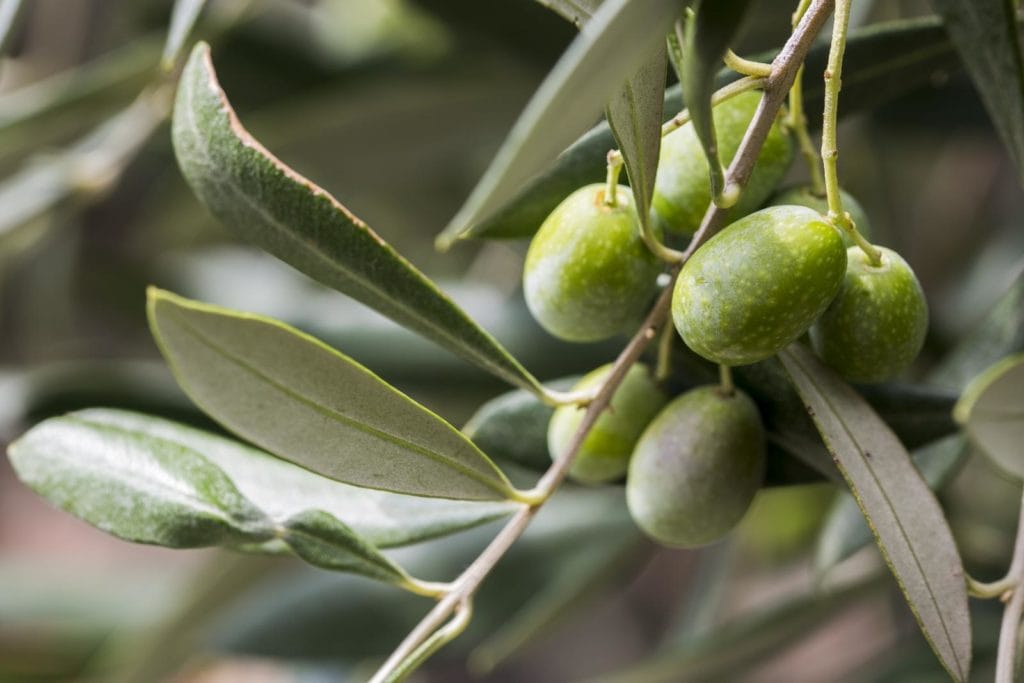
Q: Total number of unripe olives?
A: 7